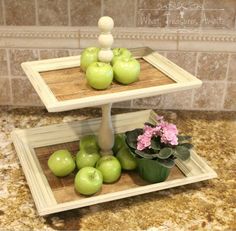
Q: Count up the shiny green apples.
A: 11